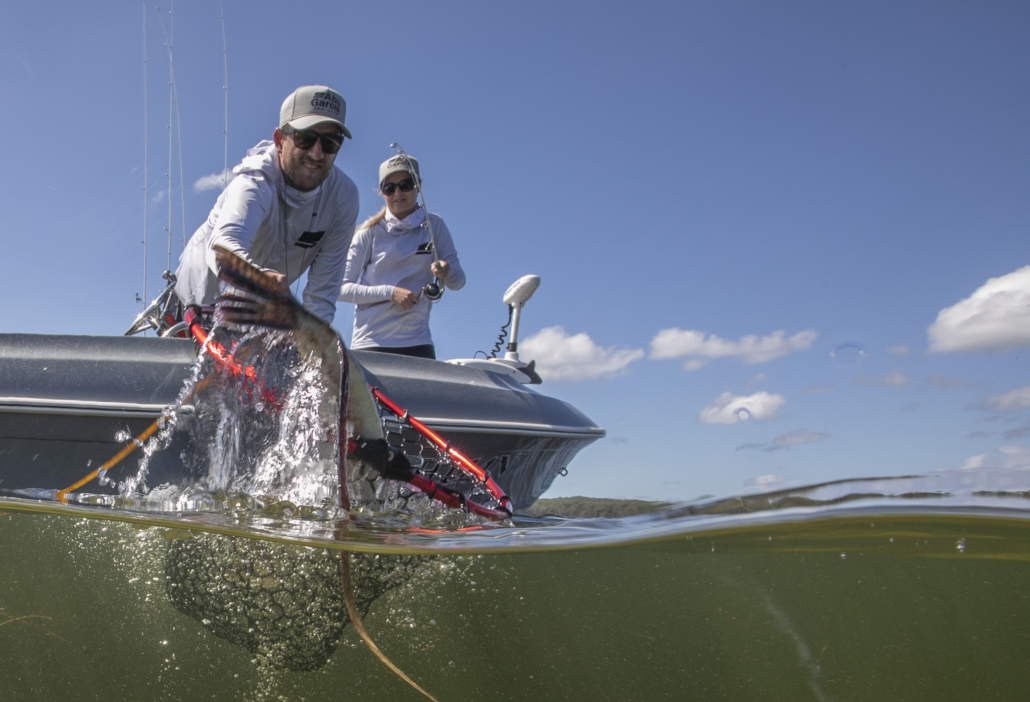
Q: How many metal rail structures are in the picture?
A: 1